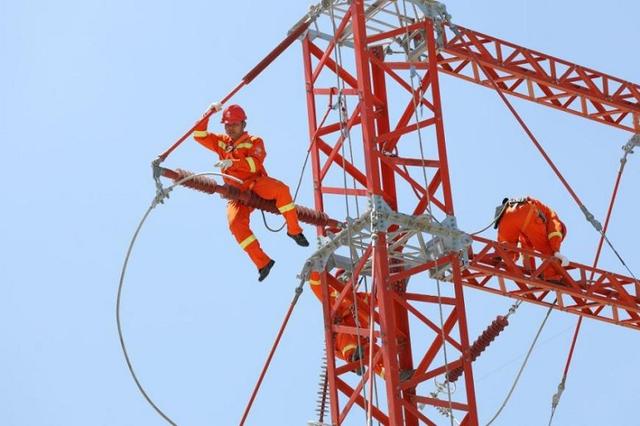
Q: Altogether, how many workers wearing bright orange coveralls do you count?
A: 3